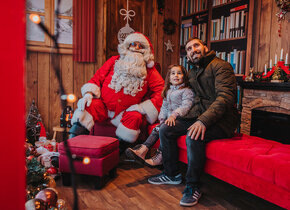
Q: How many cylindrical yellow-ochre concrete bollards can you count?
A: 0